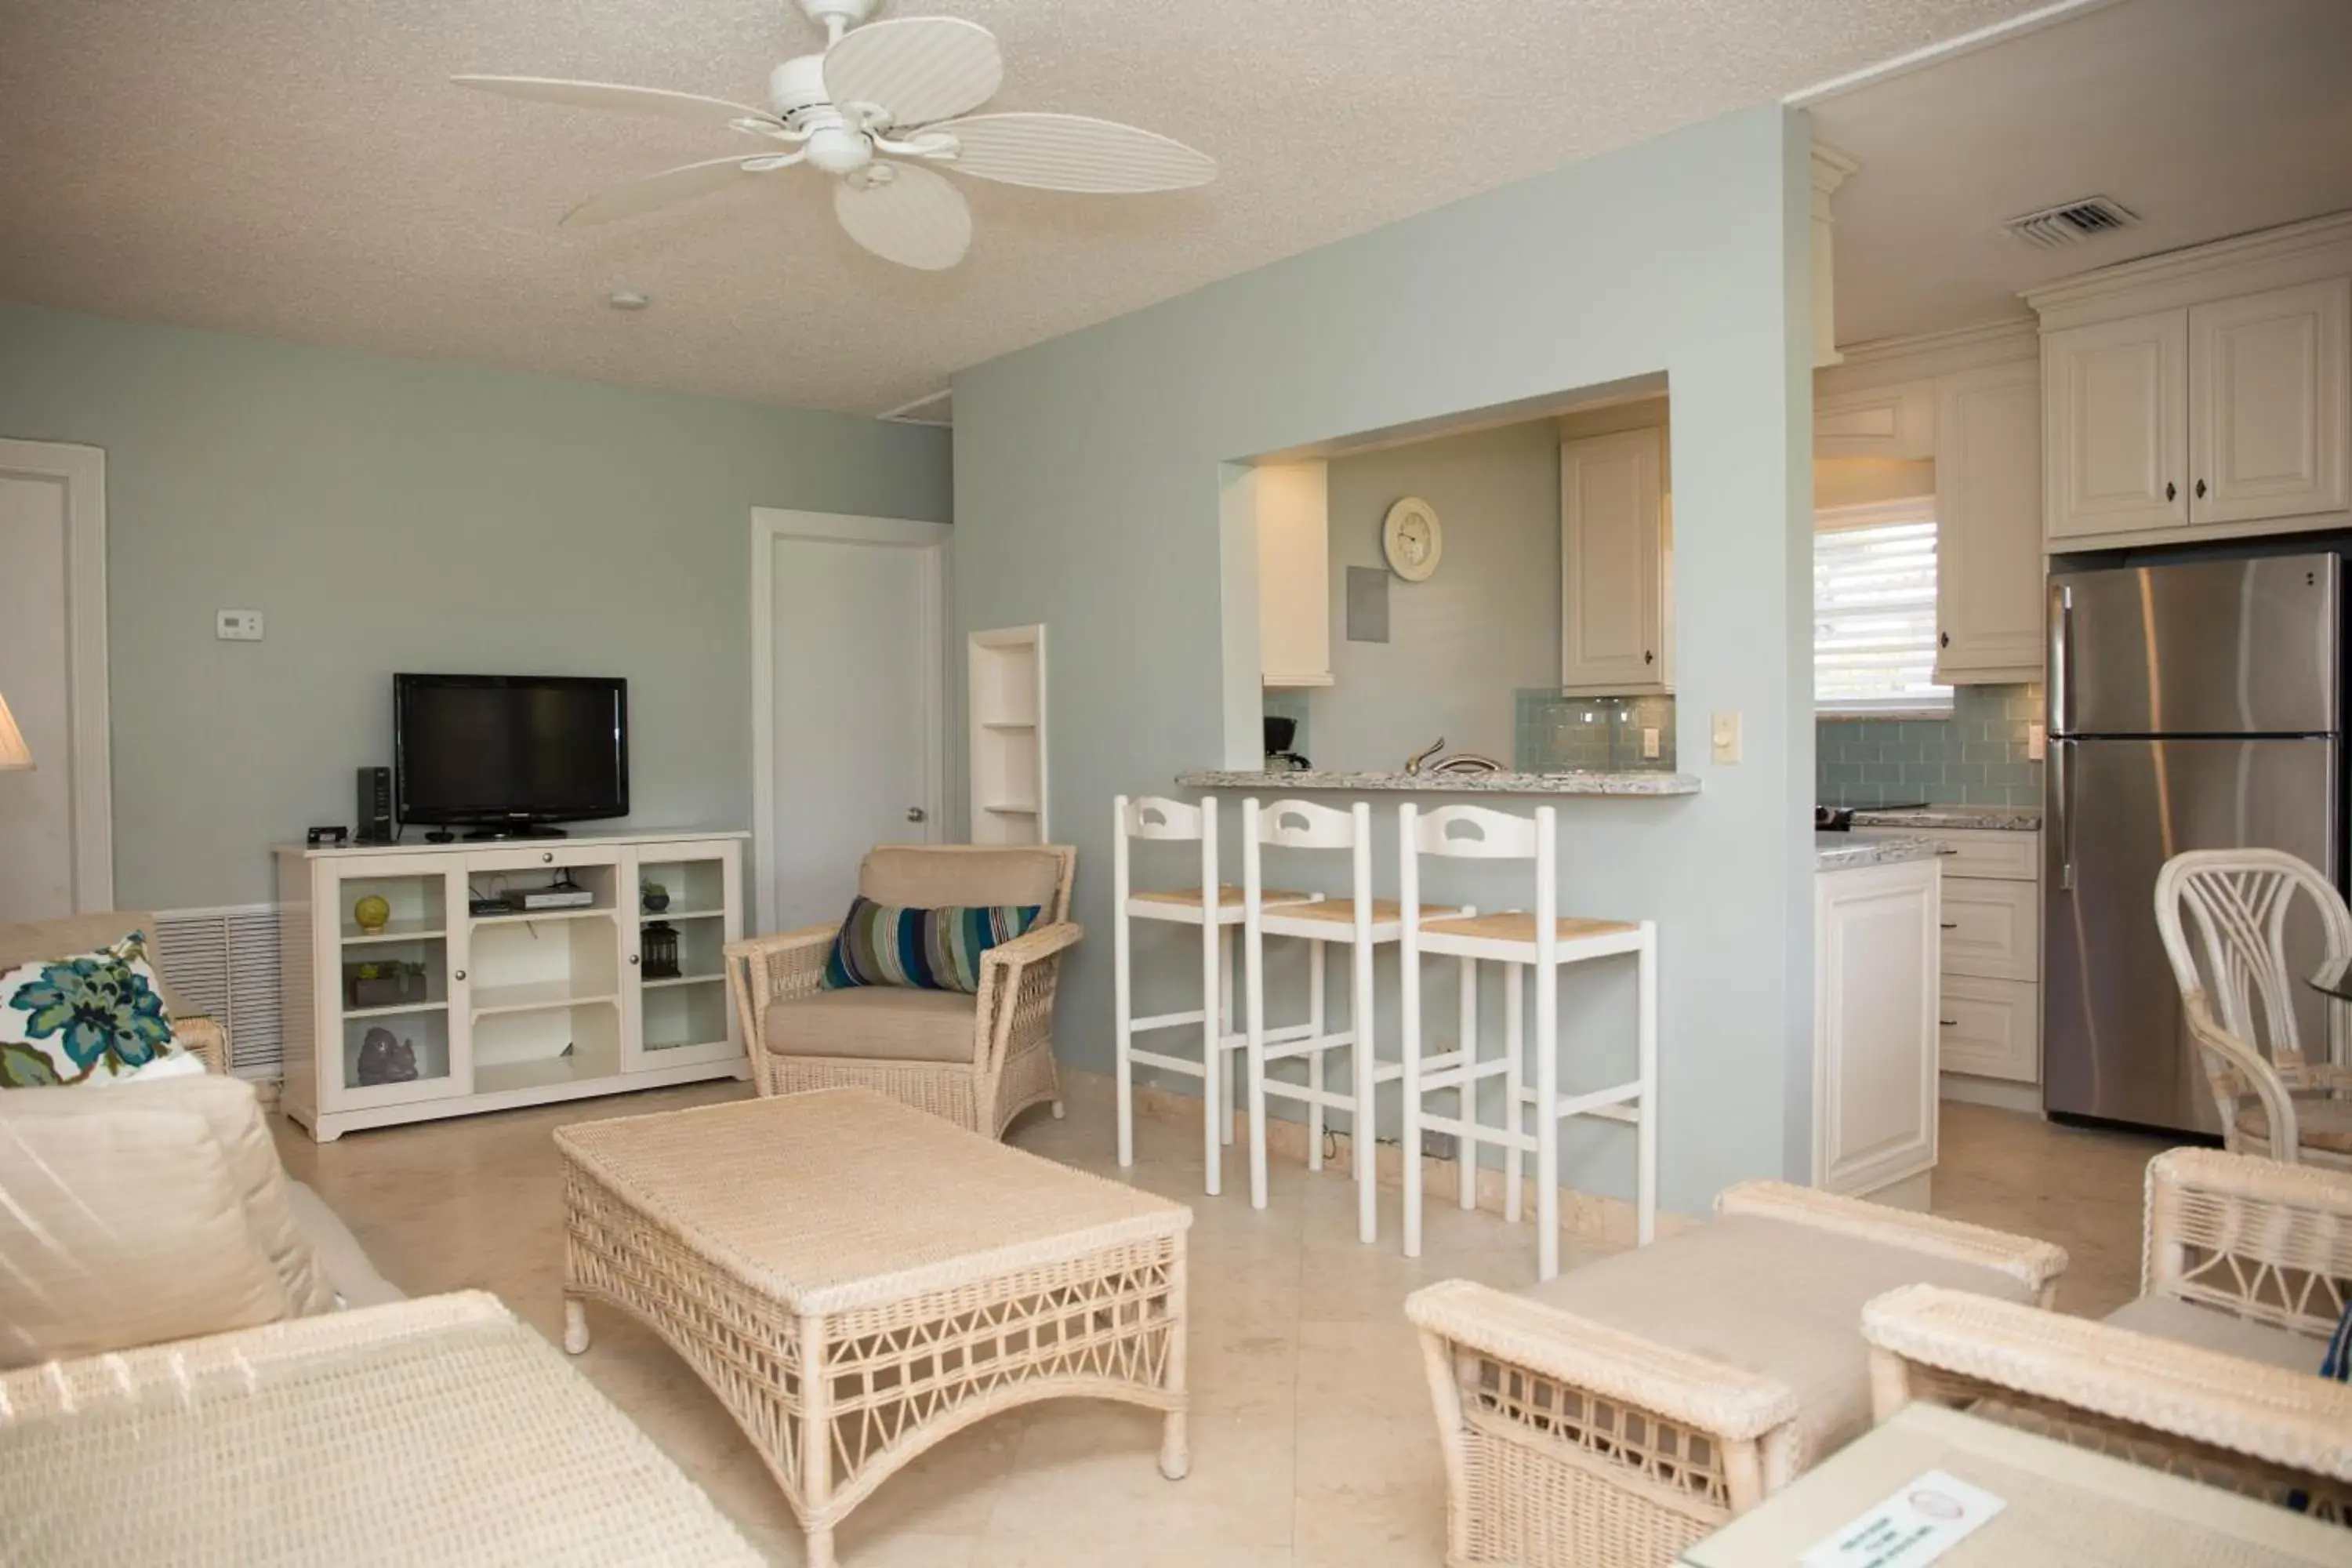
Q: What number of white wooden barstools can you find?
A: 3